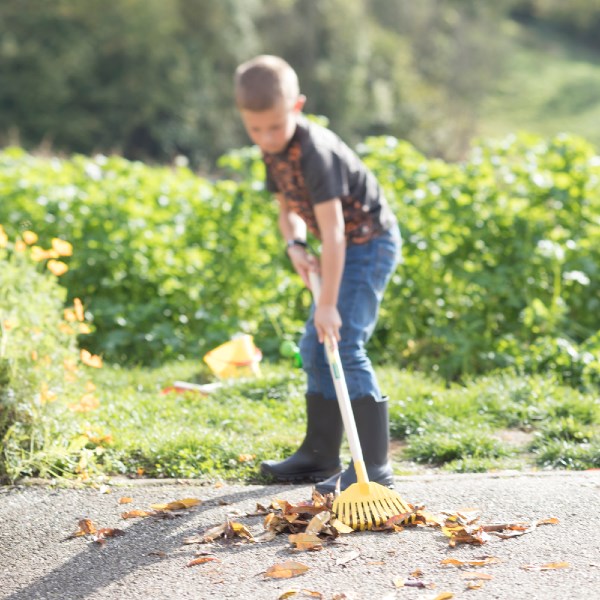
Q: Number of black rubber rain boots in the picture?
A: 2